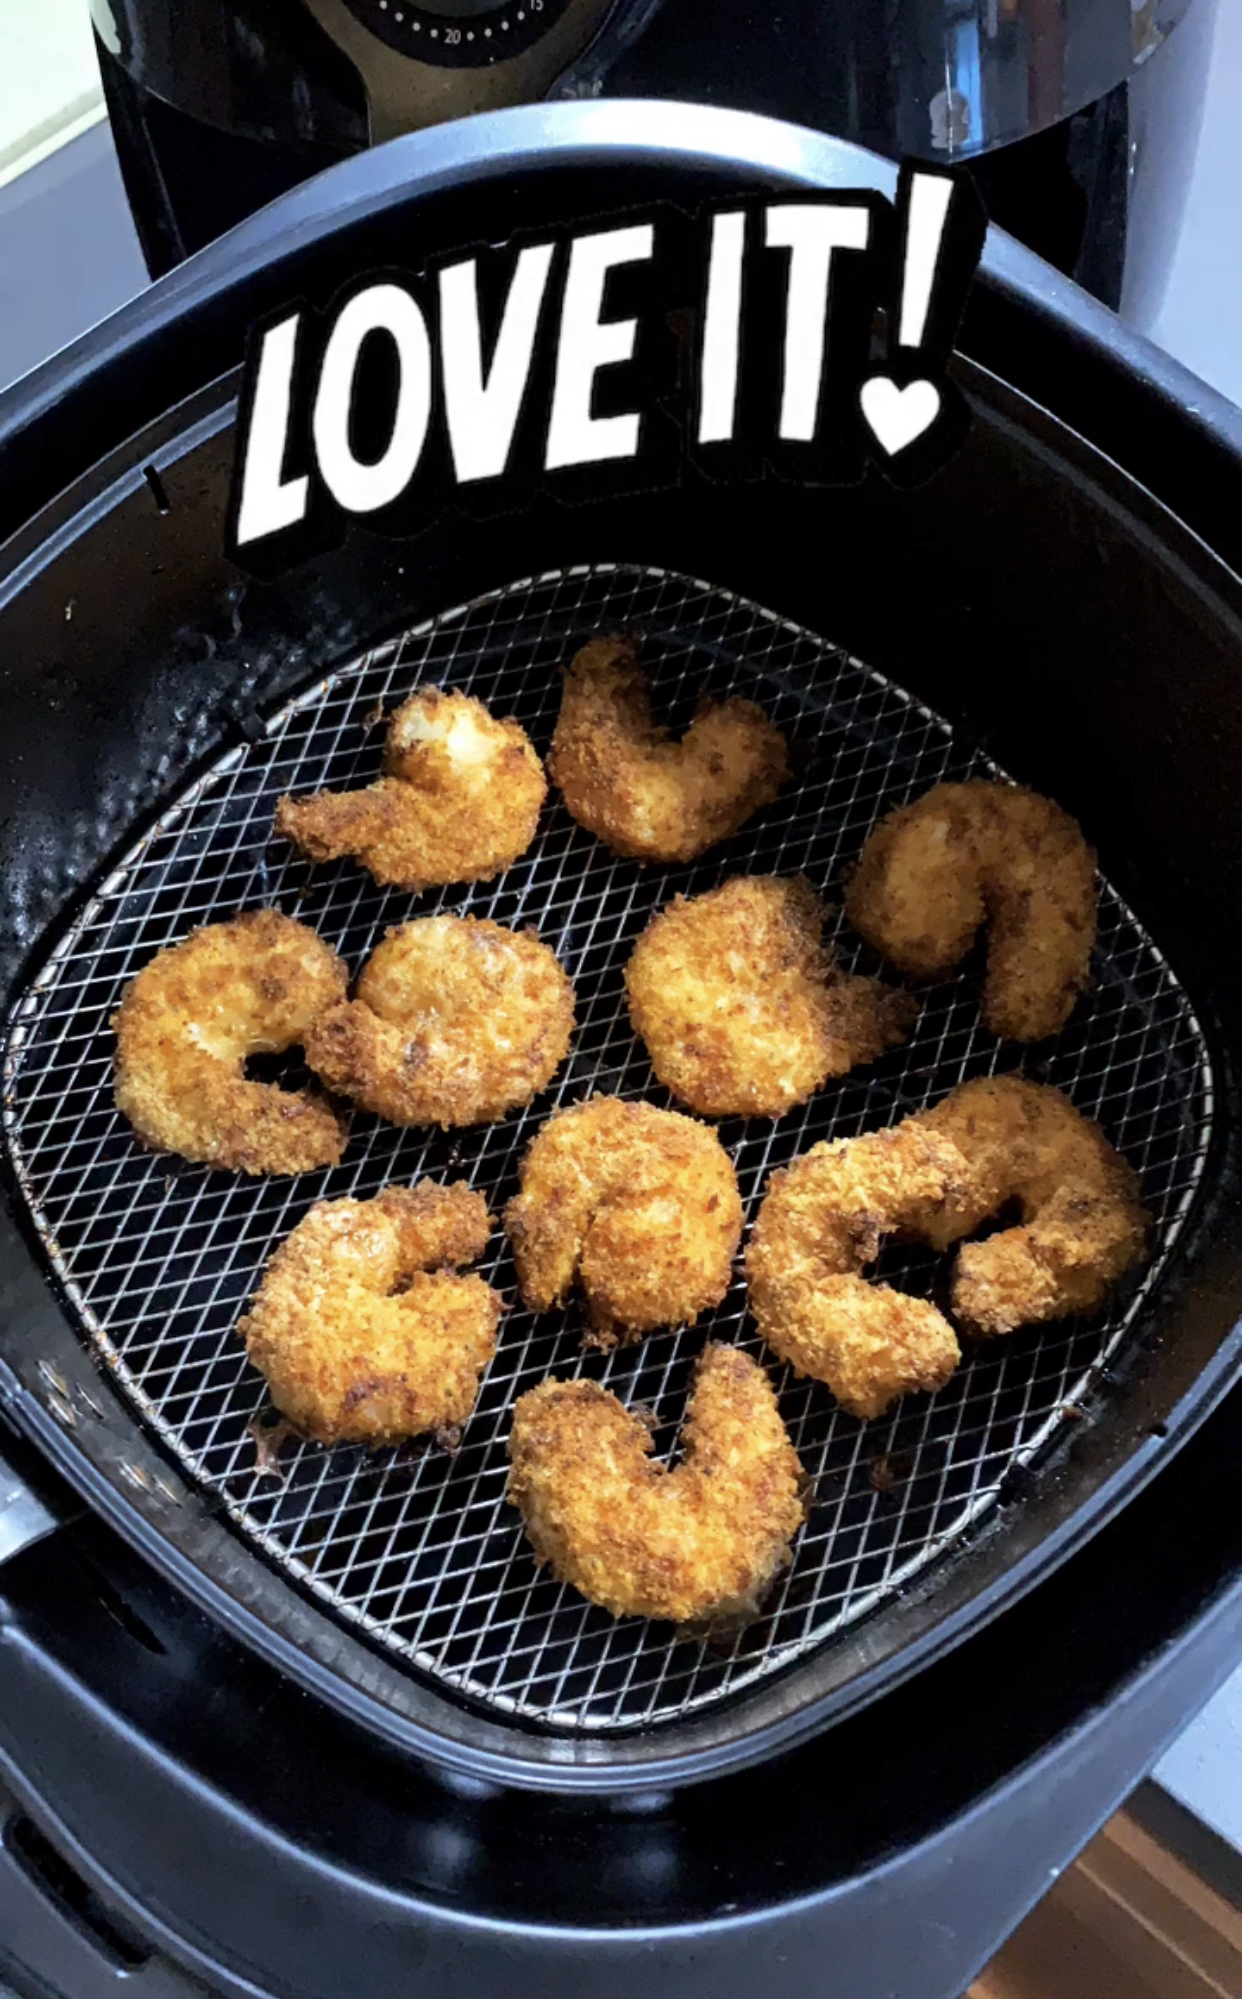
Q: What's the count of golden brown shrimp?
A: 11